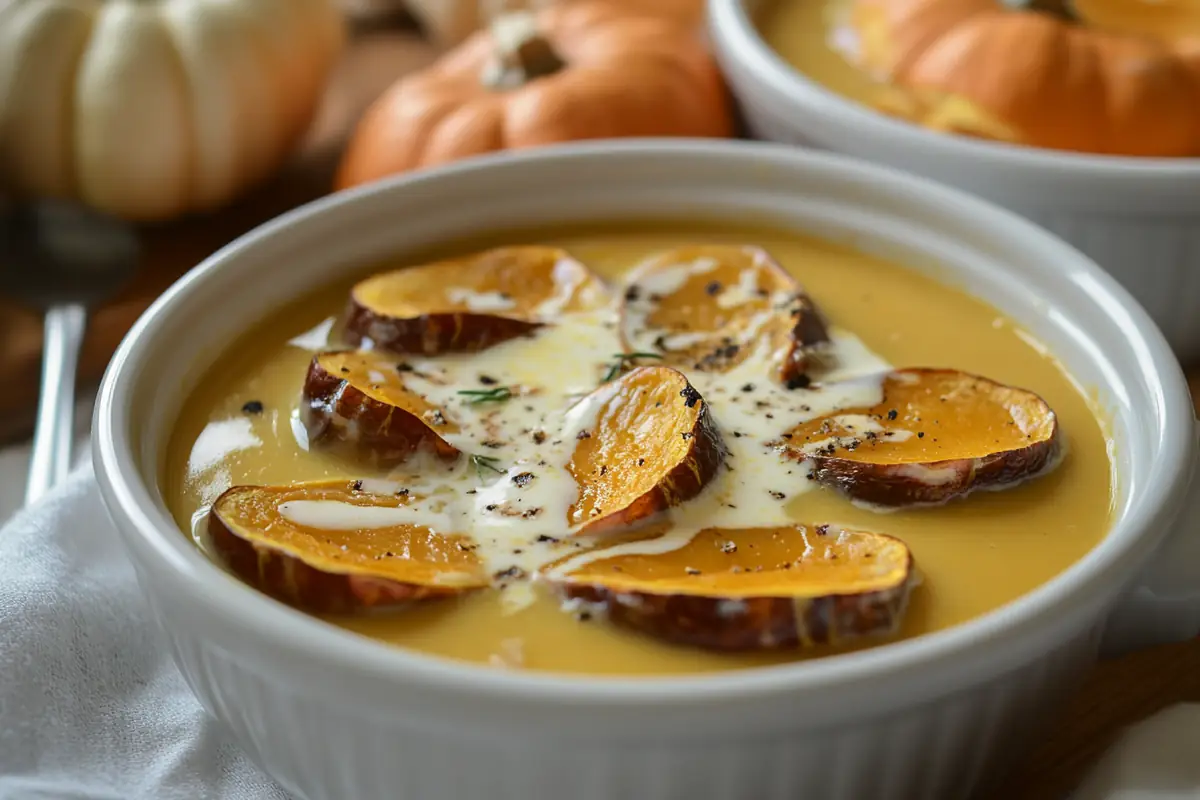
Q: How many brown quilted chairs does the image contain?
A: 0